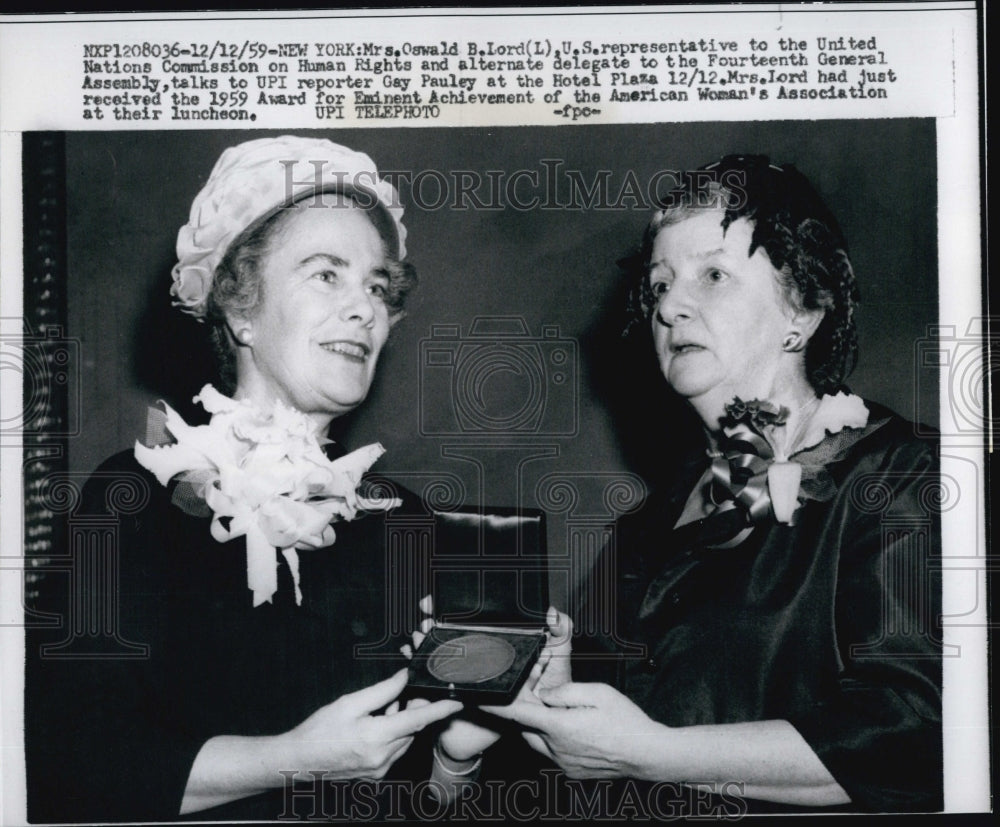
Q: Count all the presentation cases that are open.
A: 1